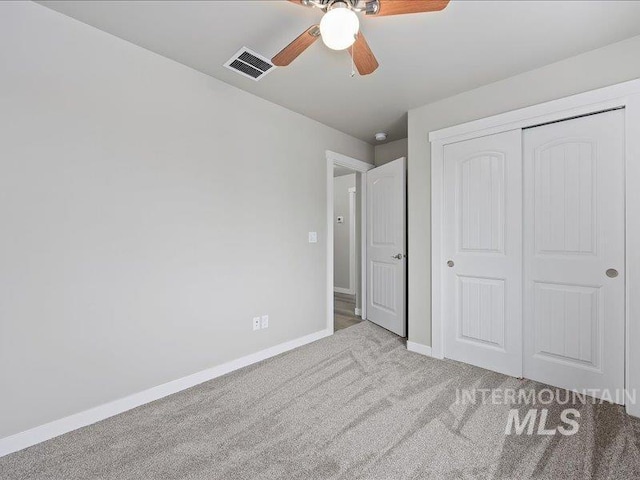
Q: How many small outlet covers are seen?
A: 2